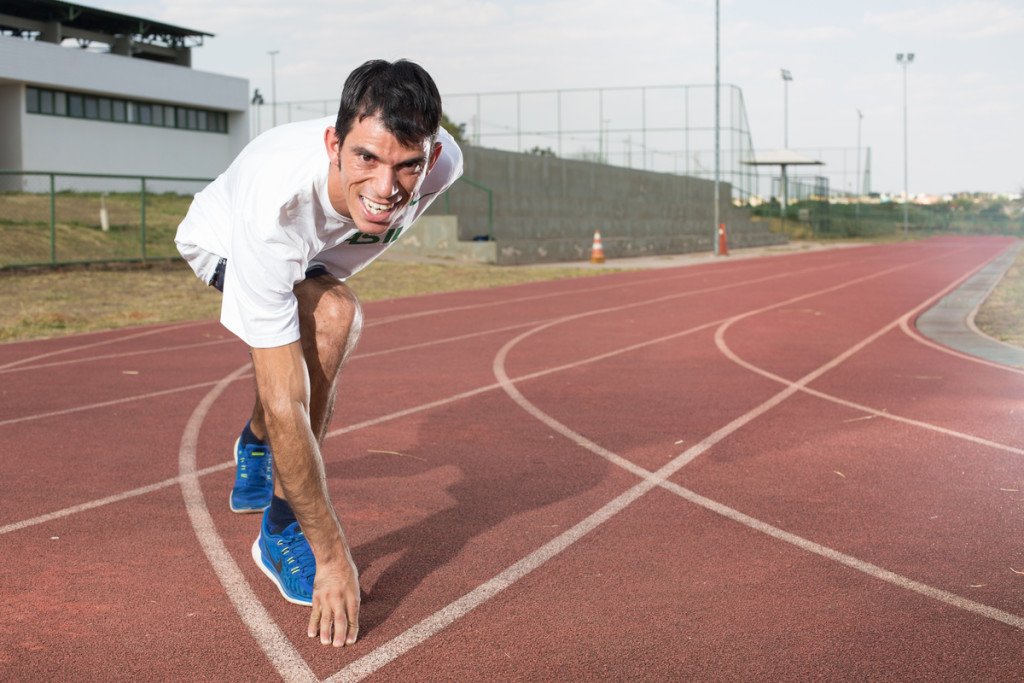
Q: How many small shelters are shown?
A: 1